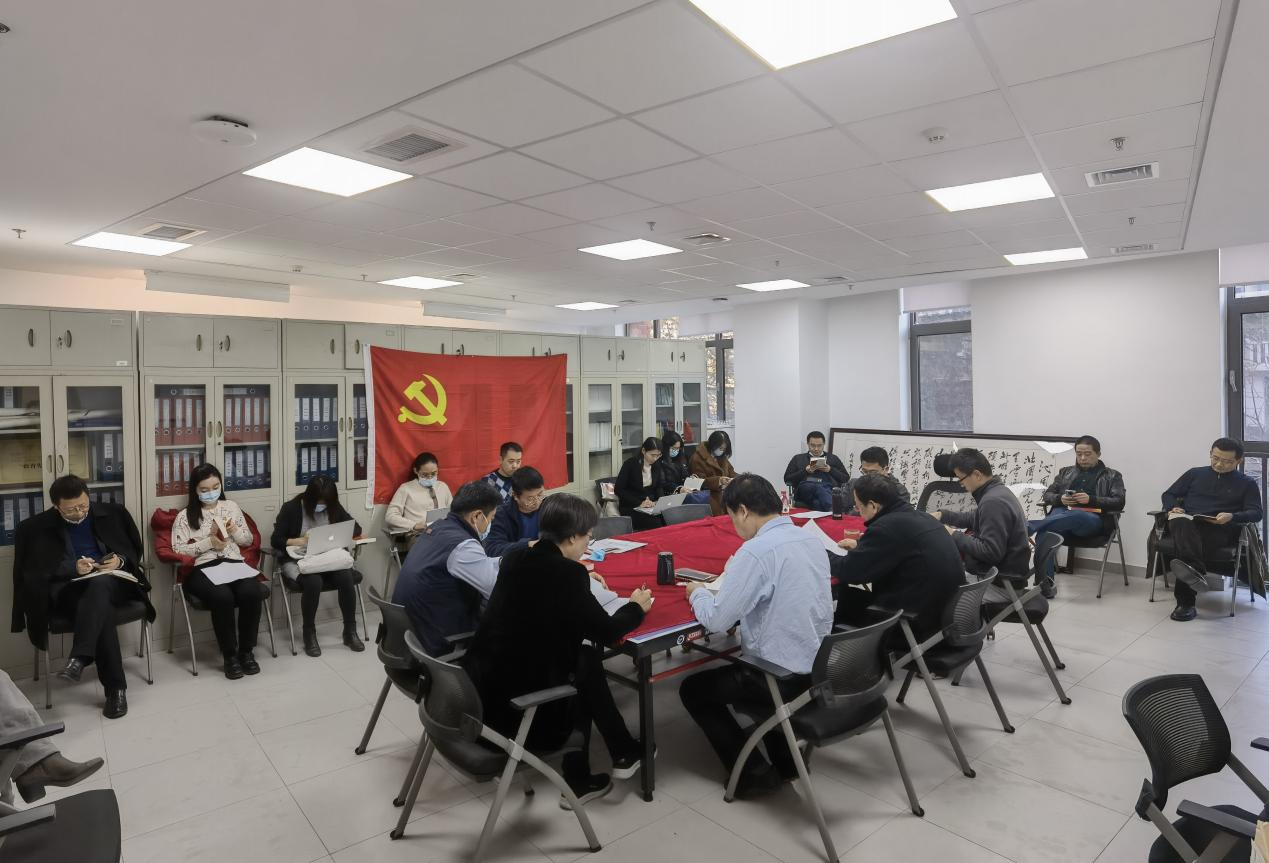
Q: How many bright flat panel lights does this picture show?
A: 9